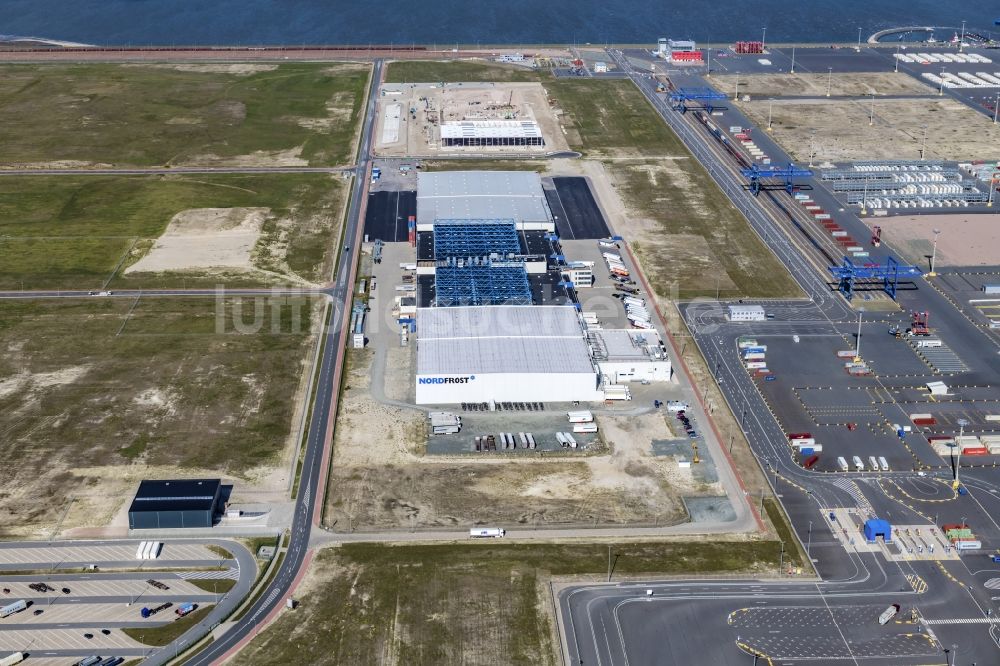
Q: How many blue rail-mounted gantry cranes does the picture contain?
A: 3